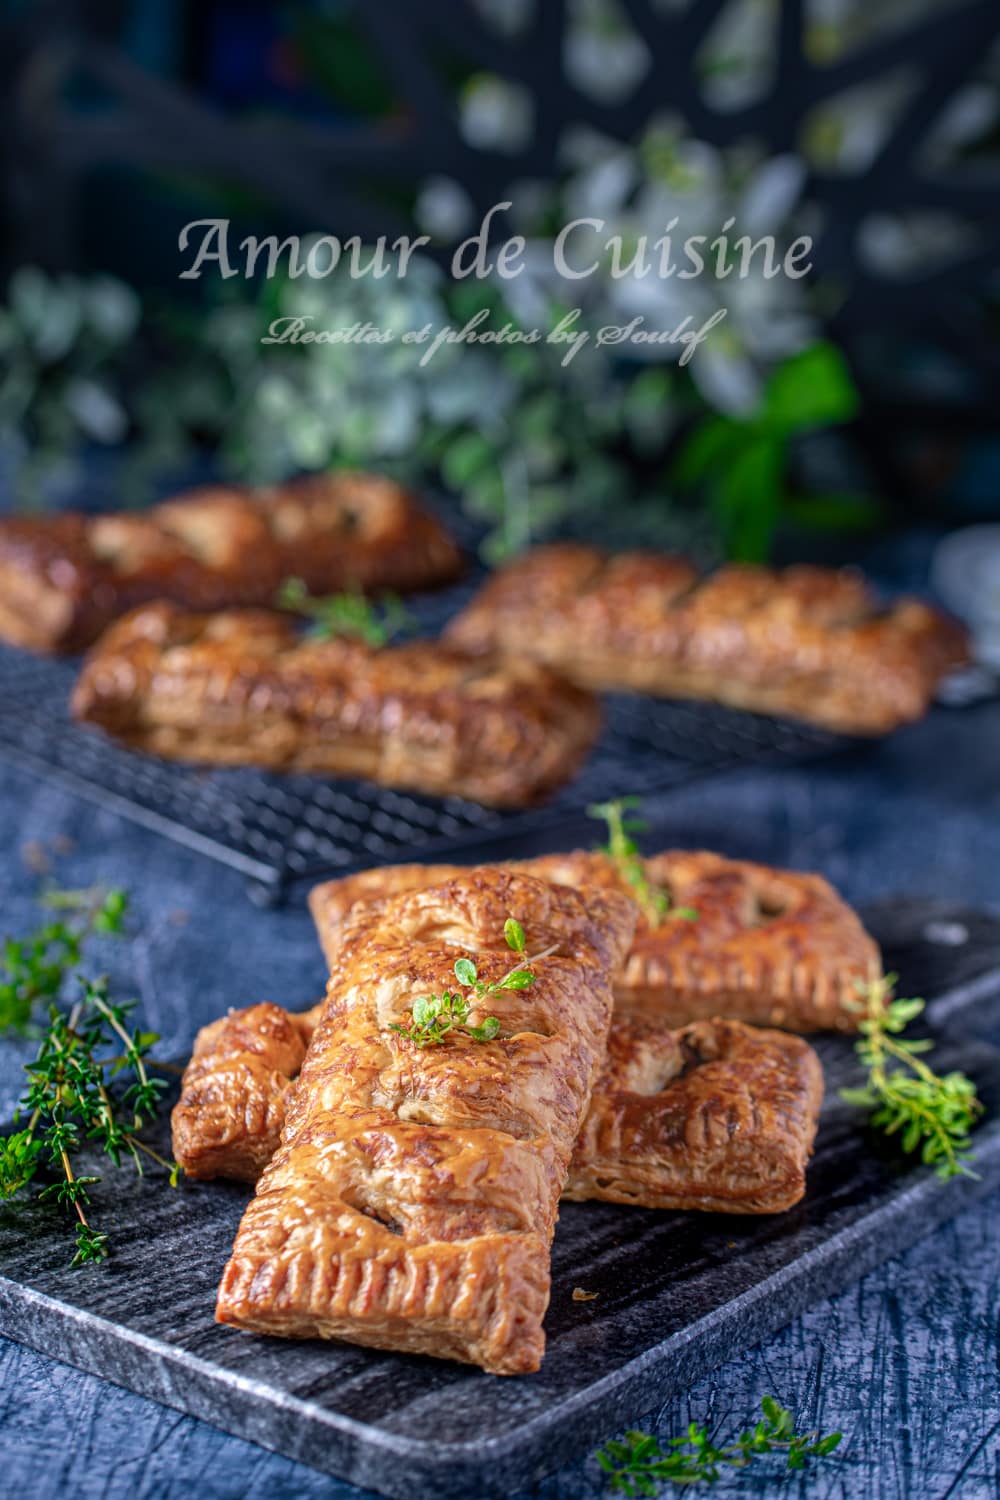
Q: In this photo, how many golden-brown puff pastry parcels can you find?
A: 6